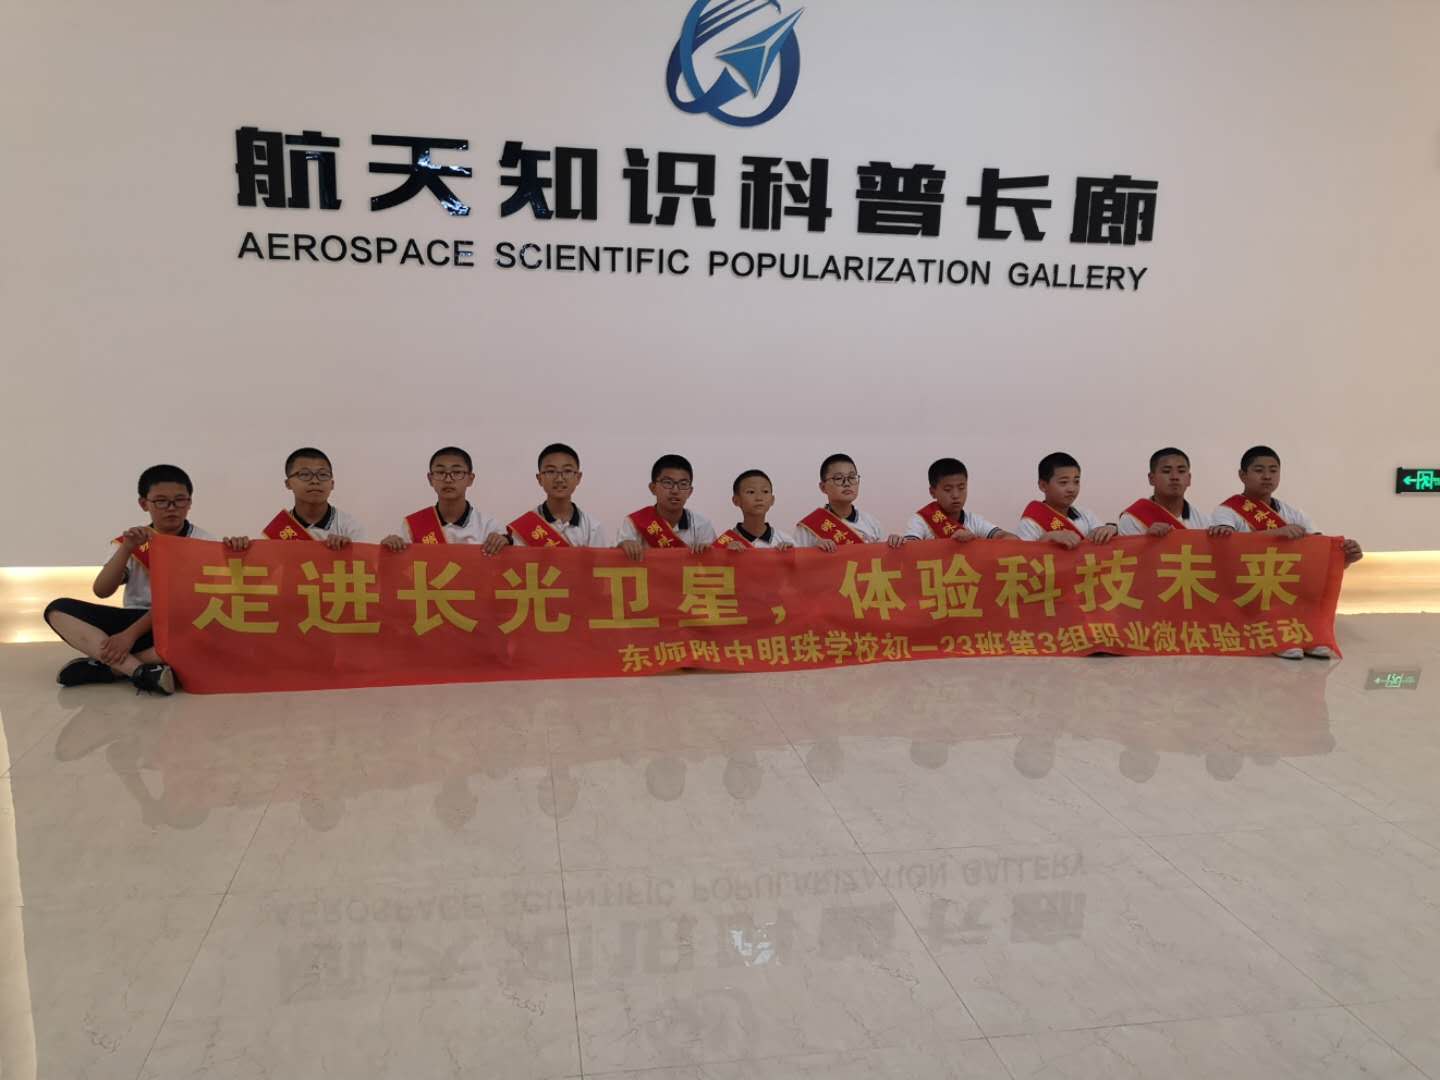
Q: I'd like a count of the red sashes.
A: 11